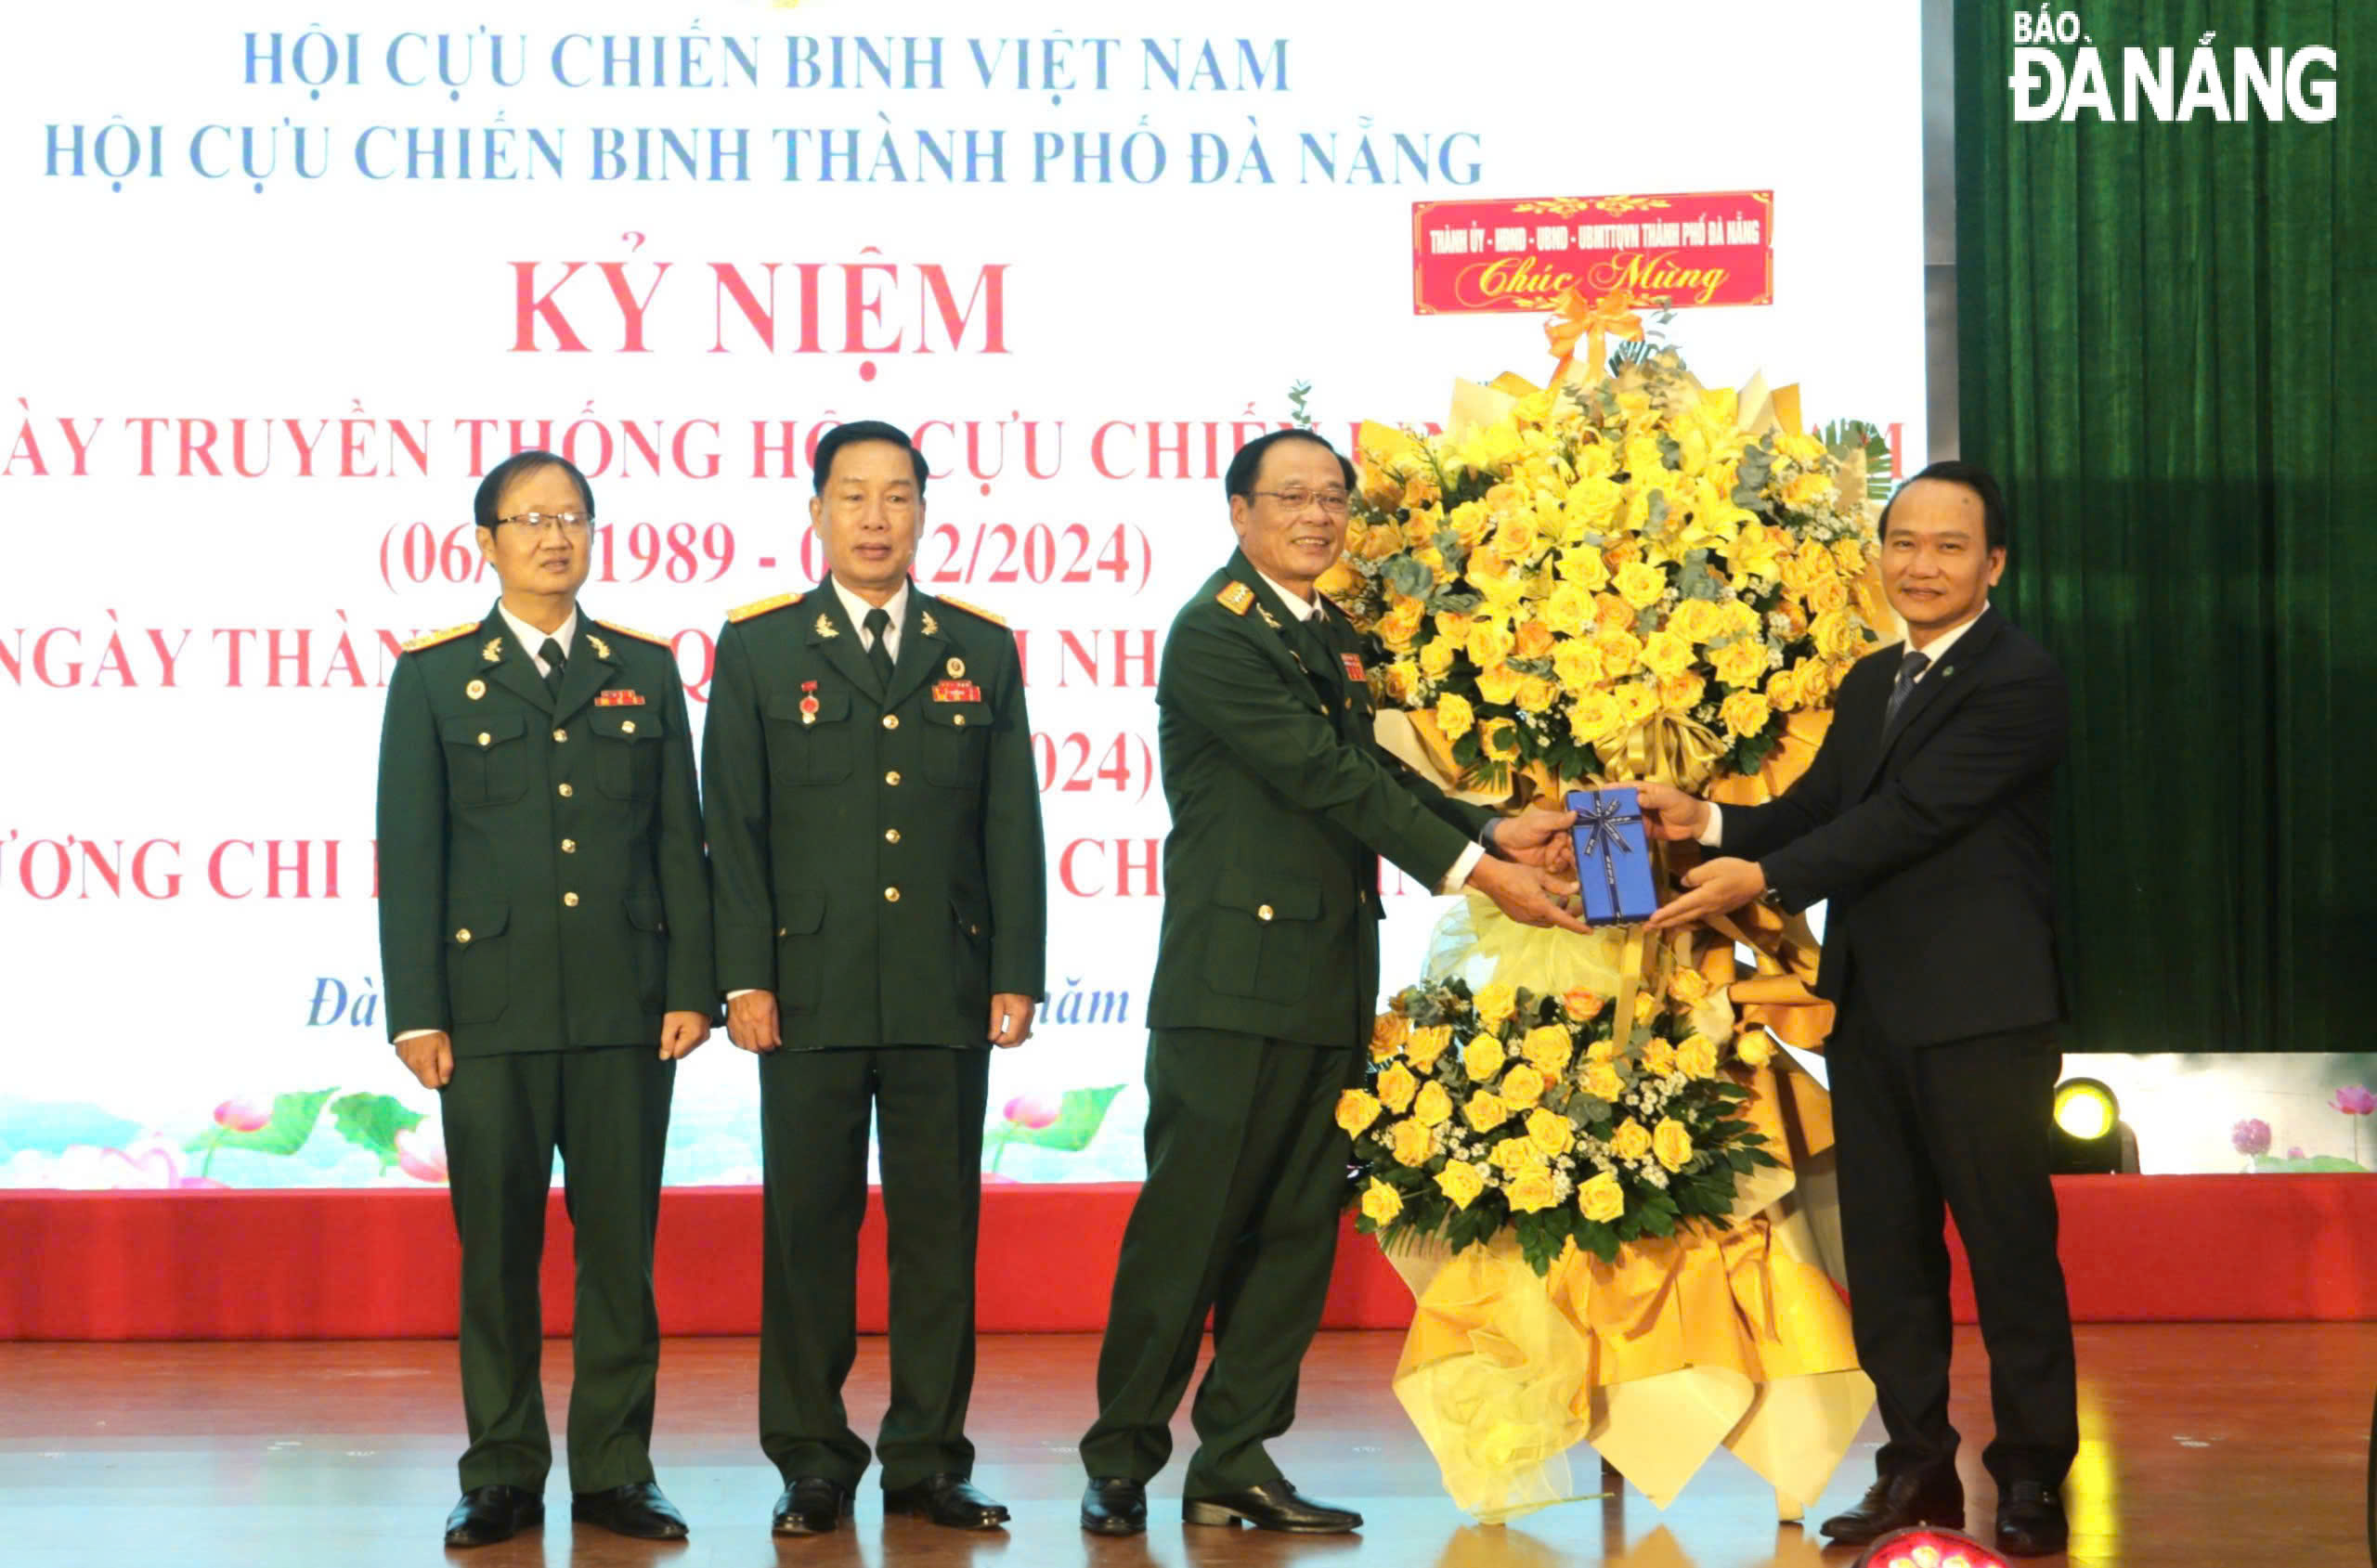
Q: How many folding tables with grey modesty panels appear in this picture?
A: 0